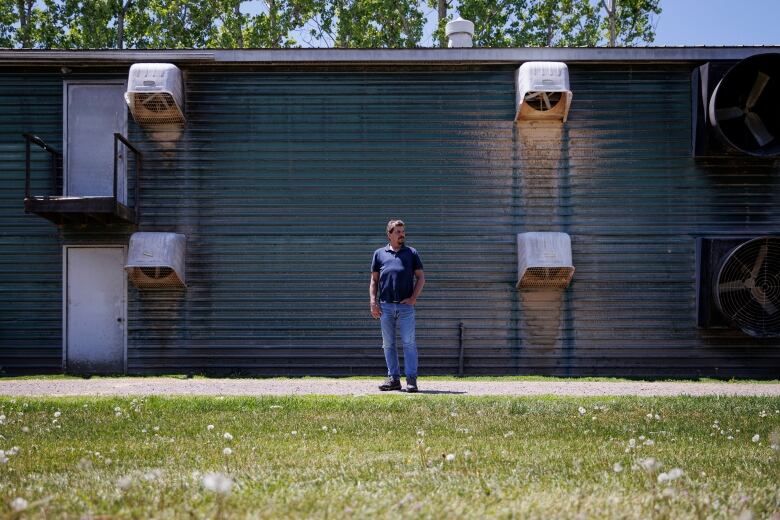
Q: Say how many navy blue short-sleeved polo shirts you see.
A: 1